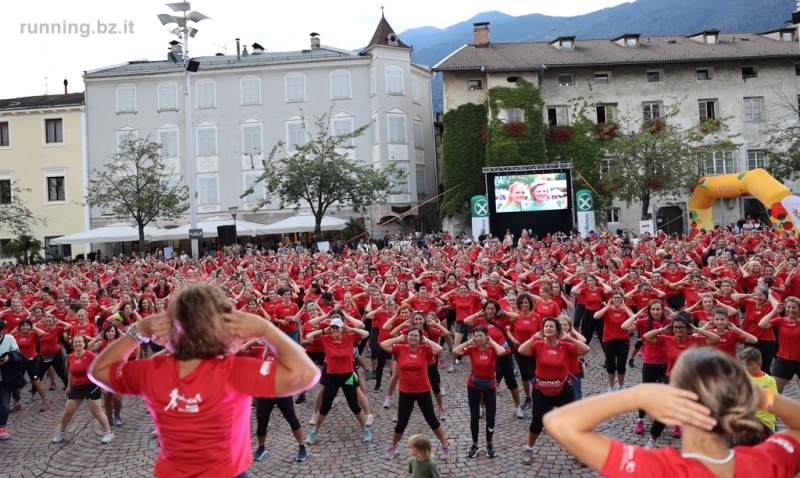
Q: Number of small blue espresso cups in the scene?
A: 0